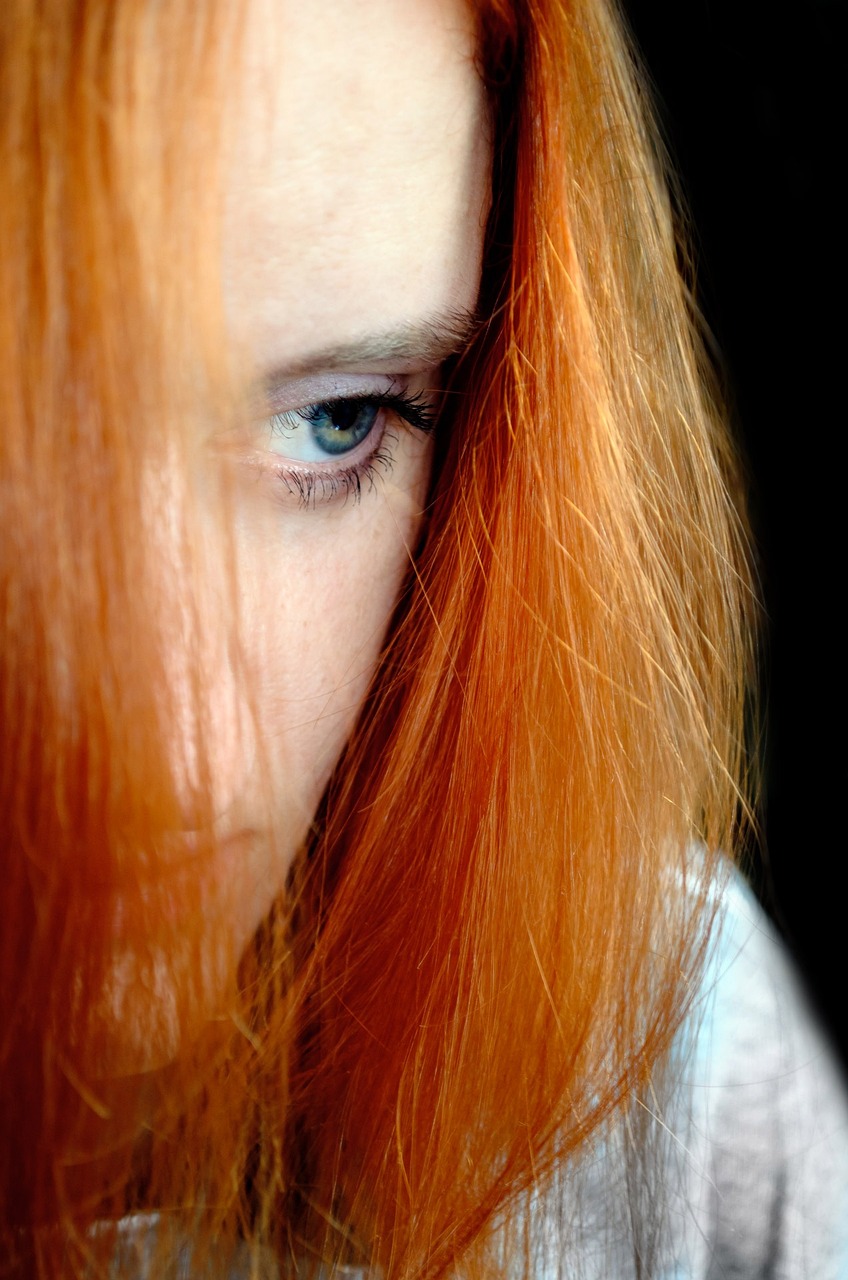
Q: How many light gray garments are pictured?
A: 1